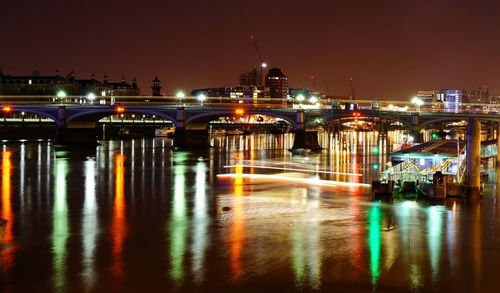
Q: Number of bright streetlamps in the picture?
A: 8